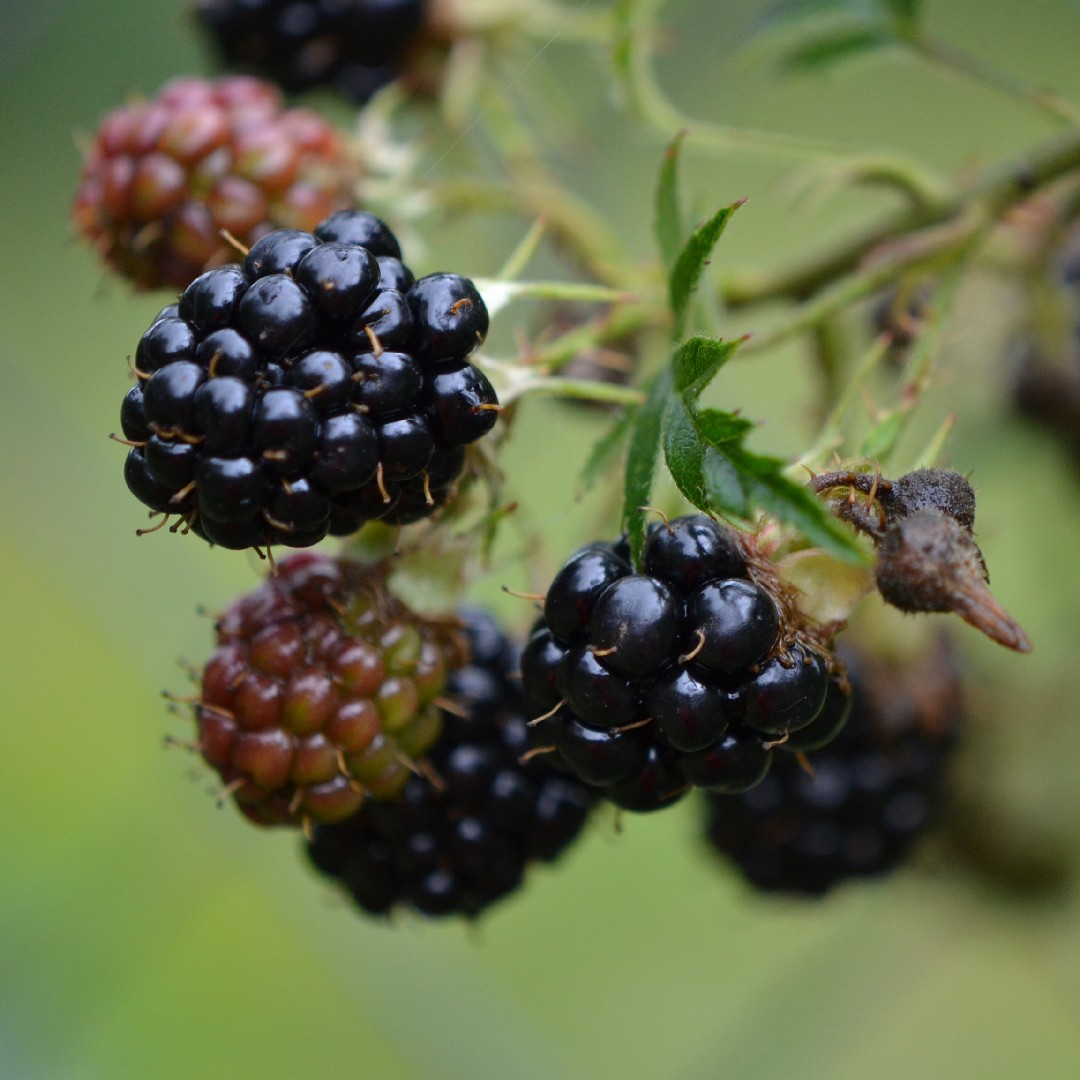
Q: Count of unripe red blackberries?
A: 2